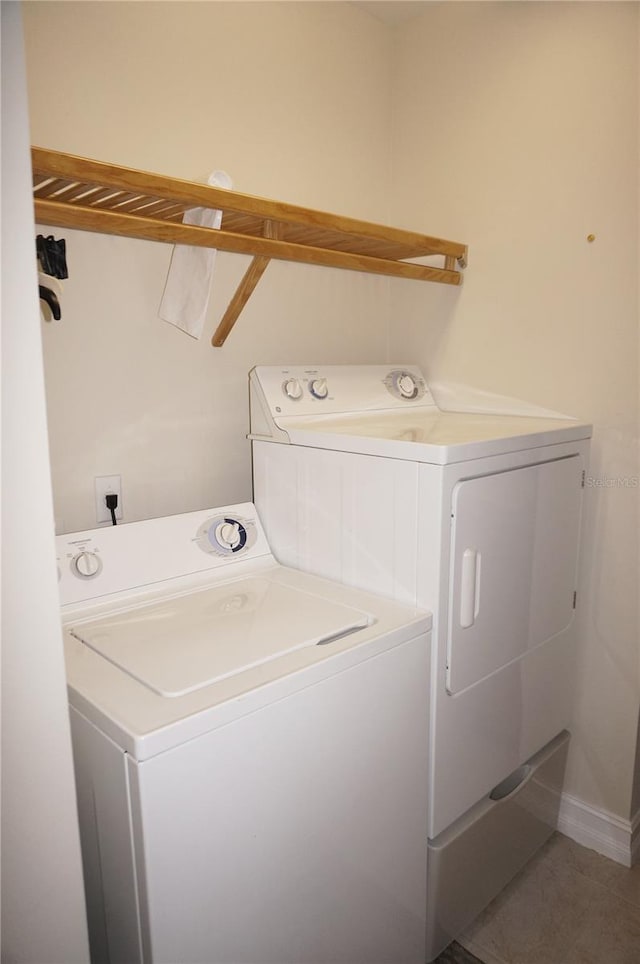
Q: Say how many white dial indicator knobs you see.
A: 5